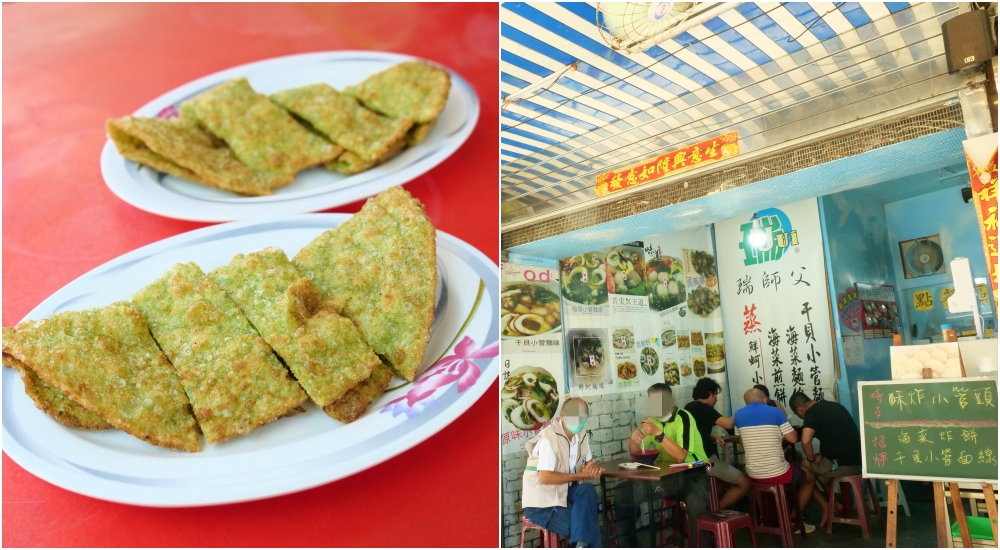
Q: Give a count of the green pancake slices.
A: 8